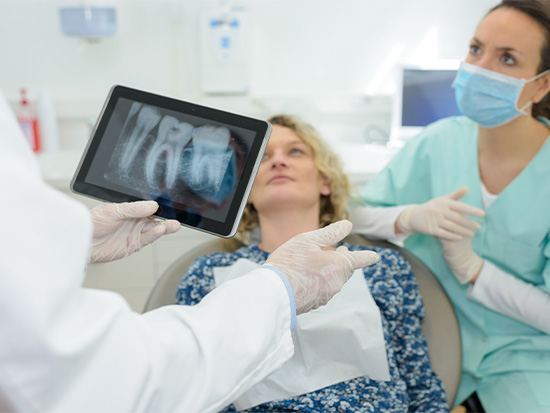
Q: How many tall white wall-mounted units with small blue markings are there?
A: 1